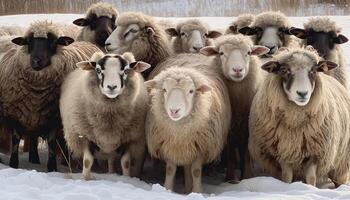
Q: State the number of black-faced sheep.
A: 3